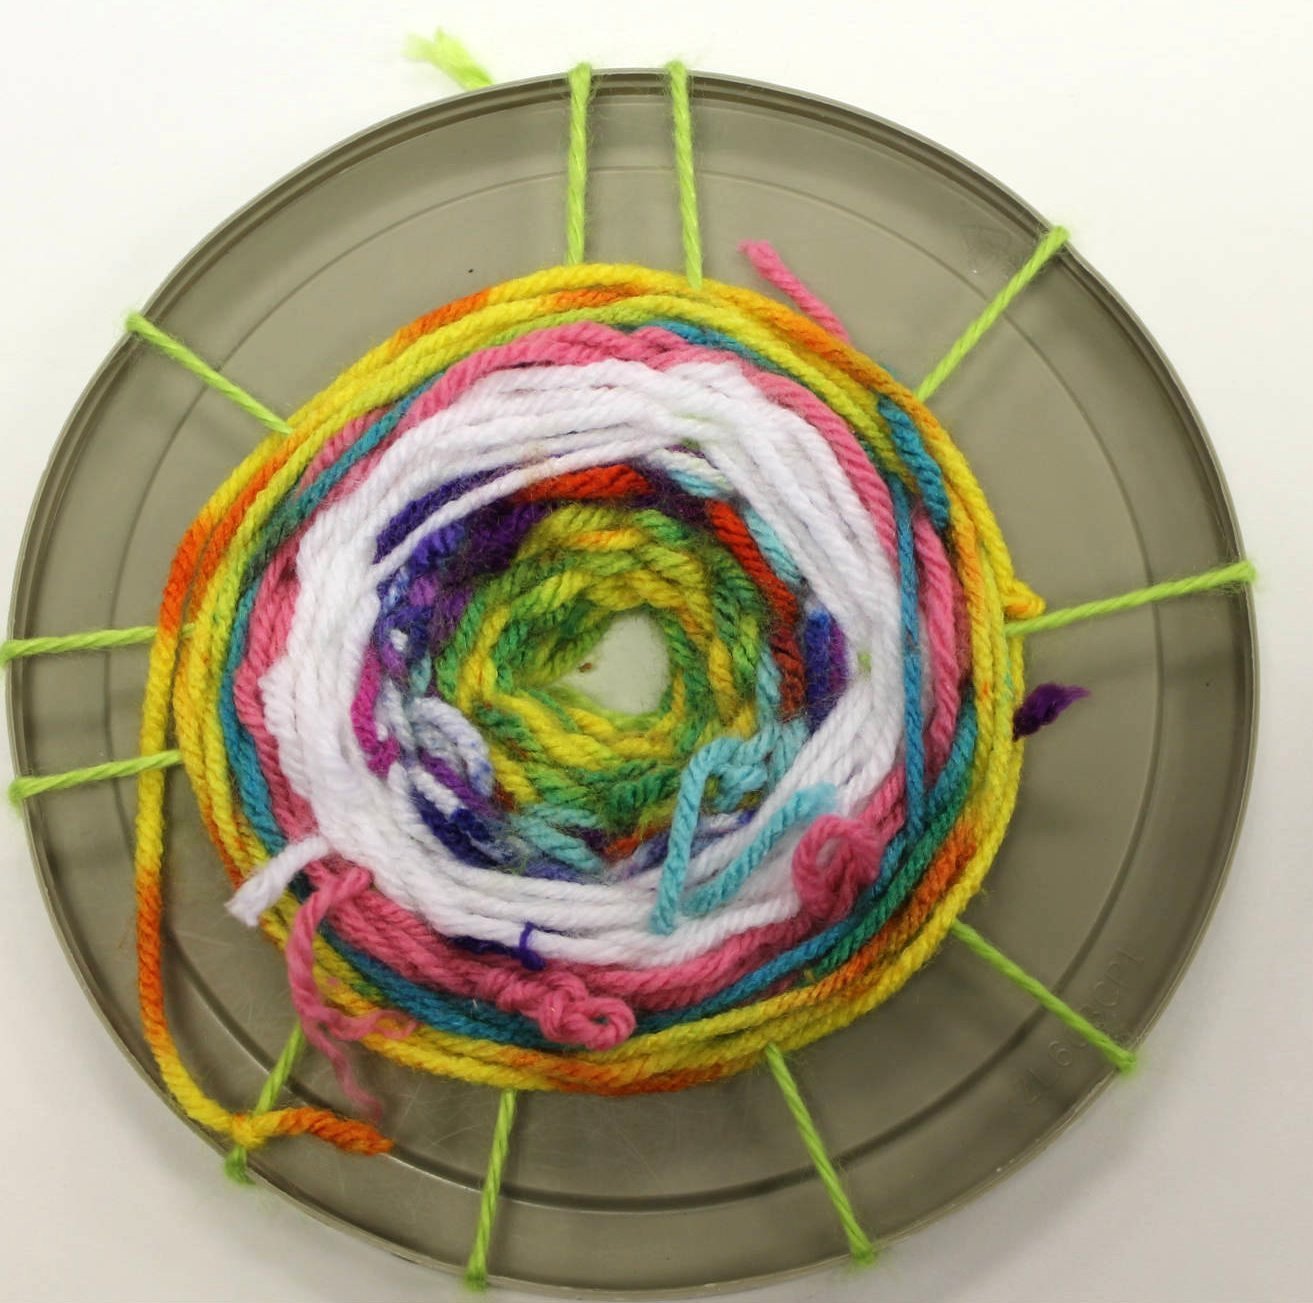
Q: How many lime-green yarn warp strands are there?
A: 11